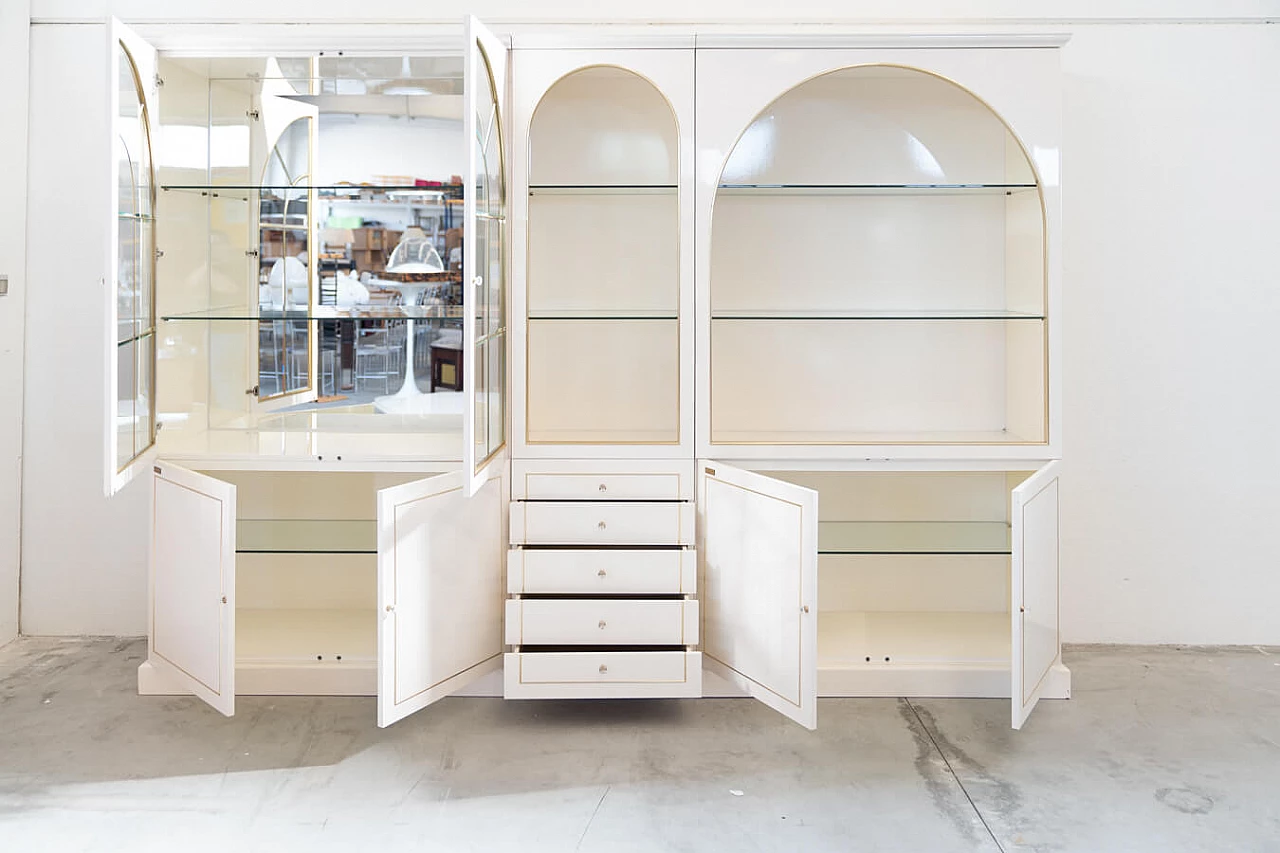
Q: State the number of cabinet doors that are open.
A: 6